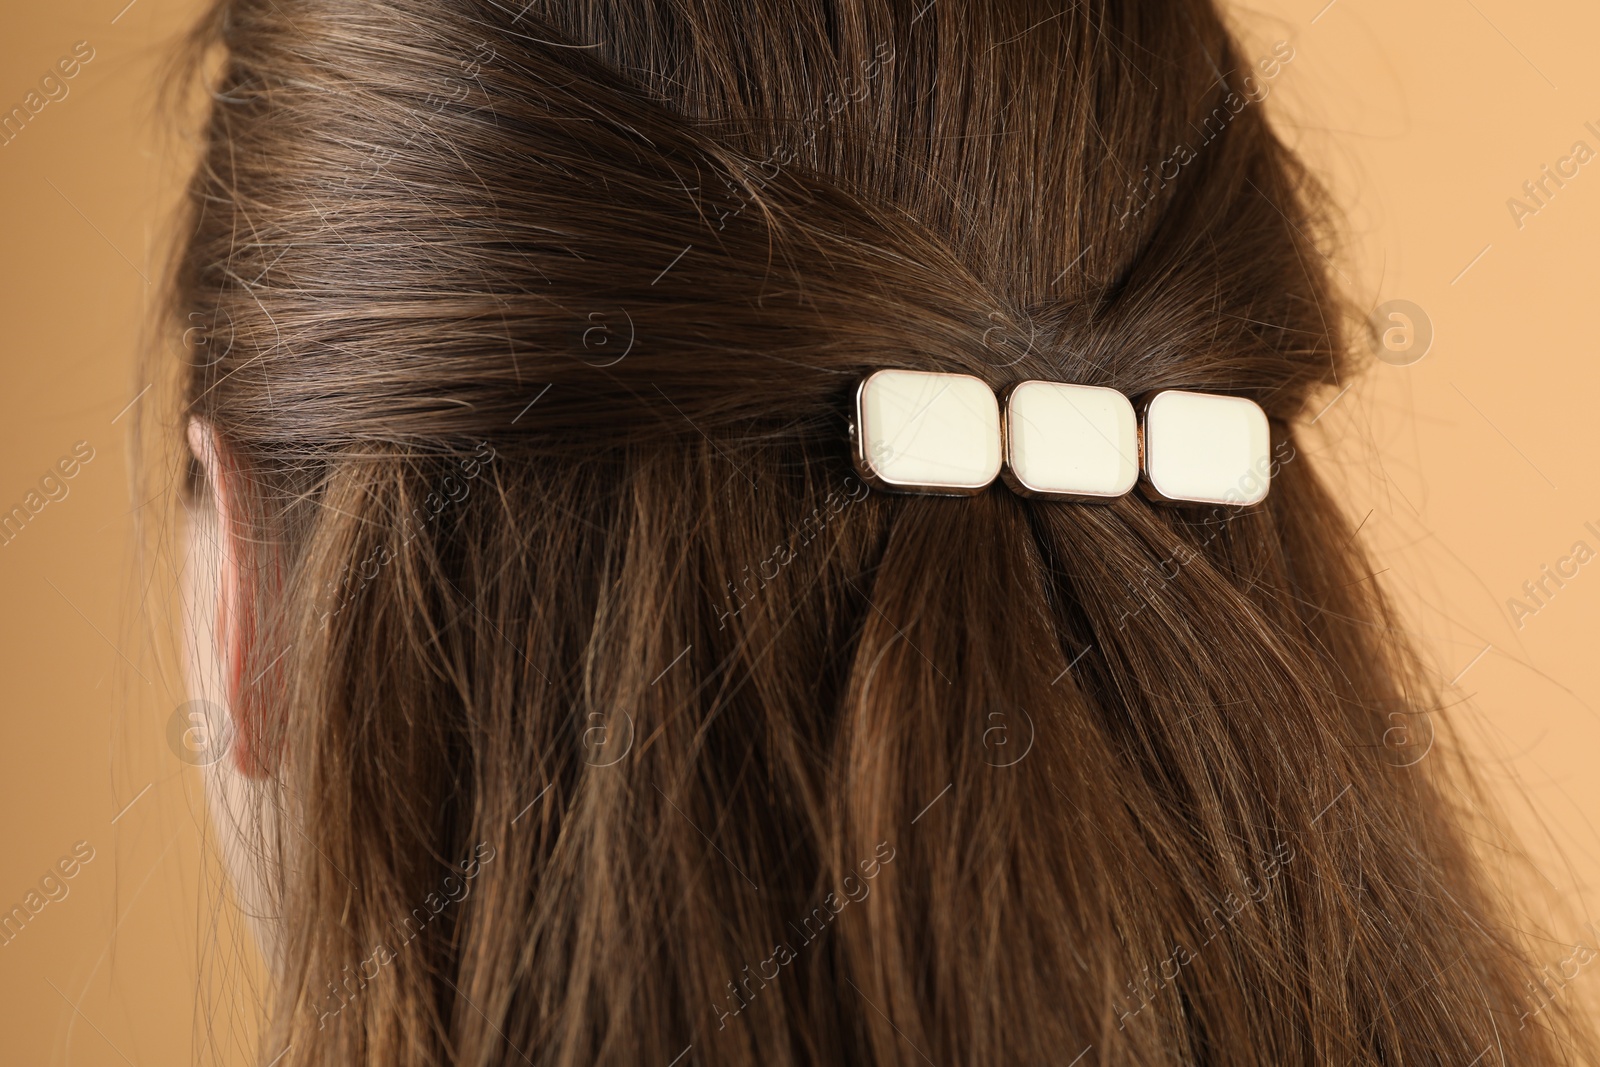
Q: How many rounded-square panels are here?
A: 3